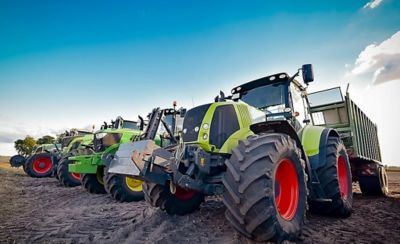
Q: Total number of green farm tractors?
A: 4